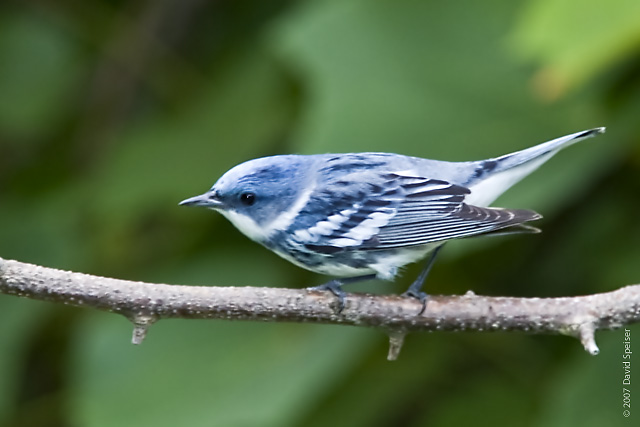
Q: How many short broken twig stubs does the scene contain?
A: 3